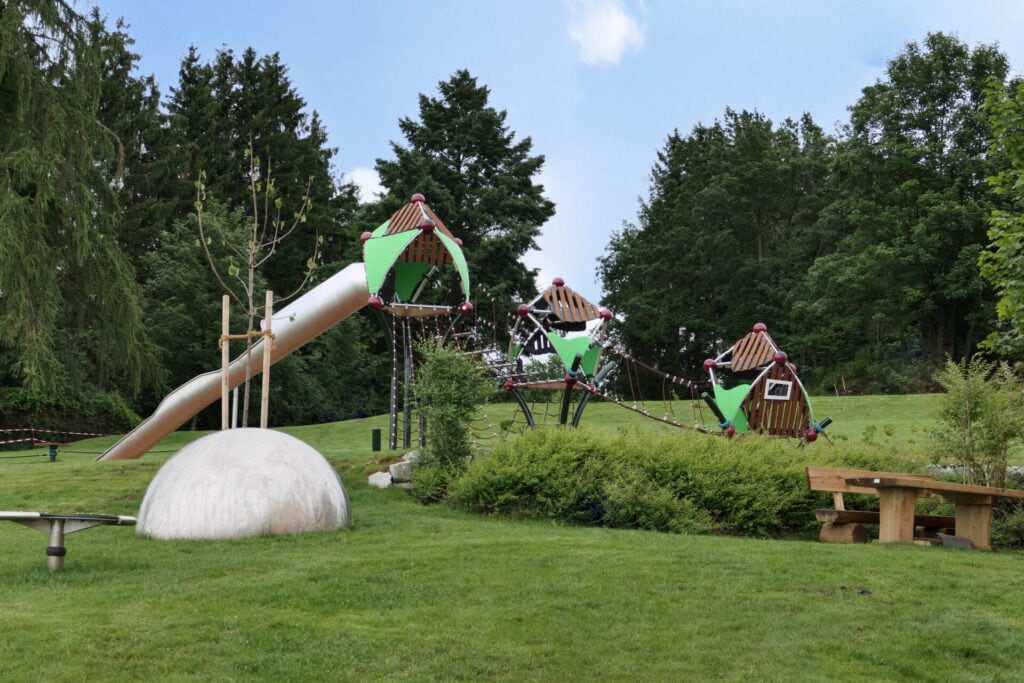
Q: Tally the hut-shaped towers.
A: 3